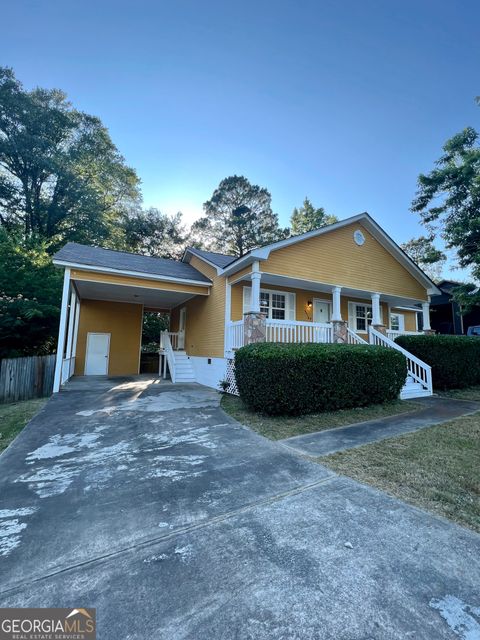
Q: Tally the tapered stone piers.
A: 4